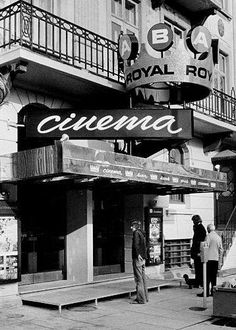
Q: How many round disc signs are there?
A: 3